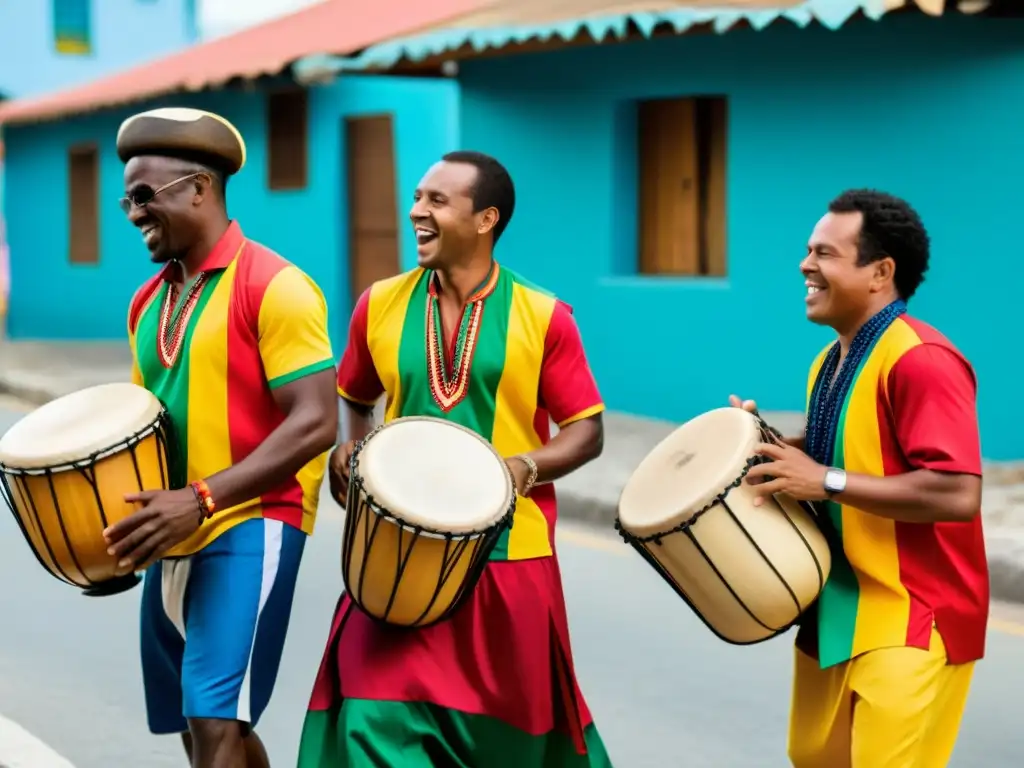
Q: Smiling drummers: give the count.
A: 3